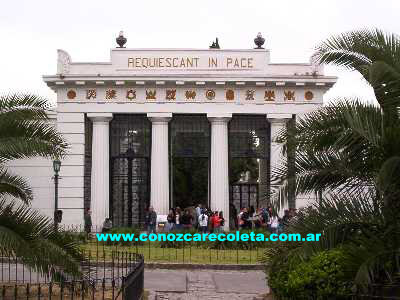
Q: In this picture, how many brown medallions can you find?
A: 13